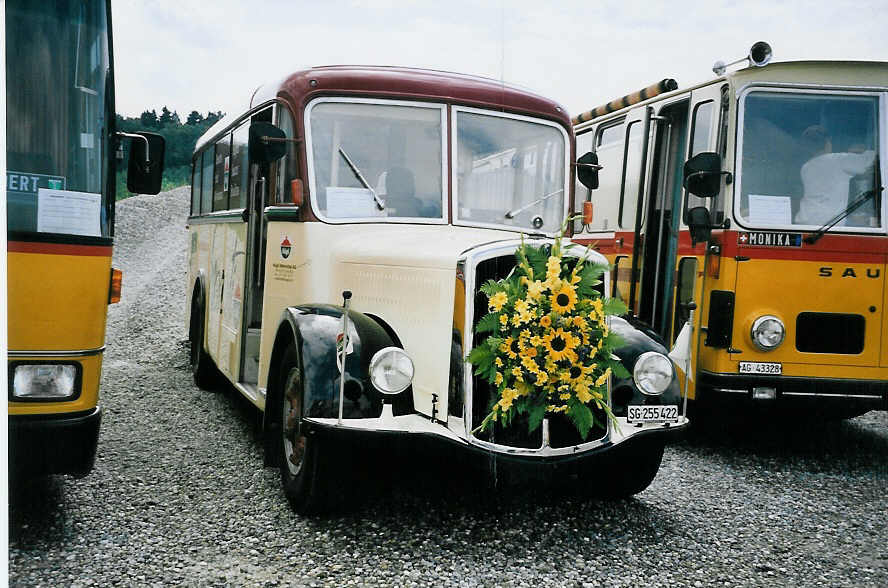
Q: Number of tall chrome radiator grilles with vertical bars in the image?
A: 1